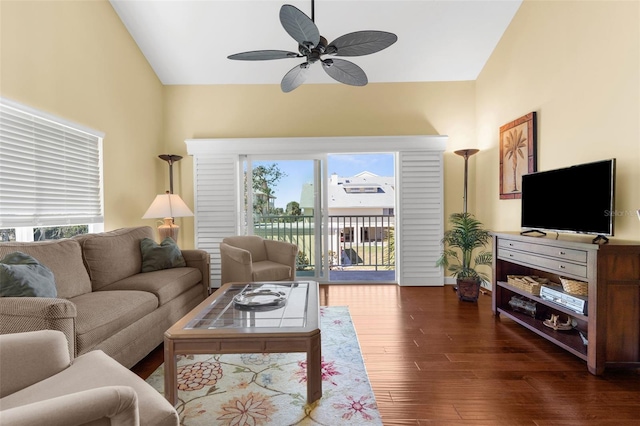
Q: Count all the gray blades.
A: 5